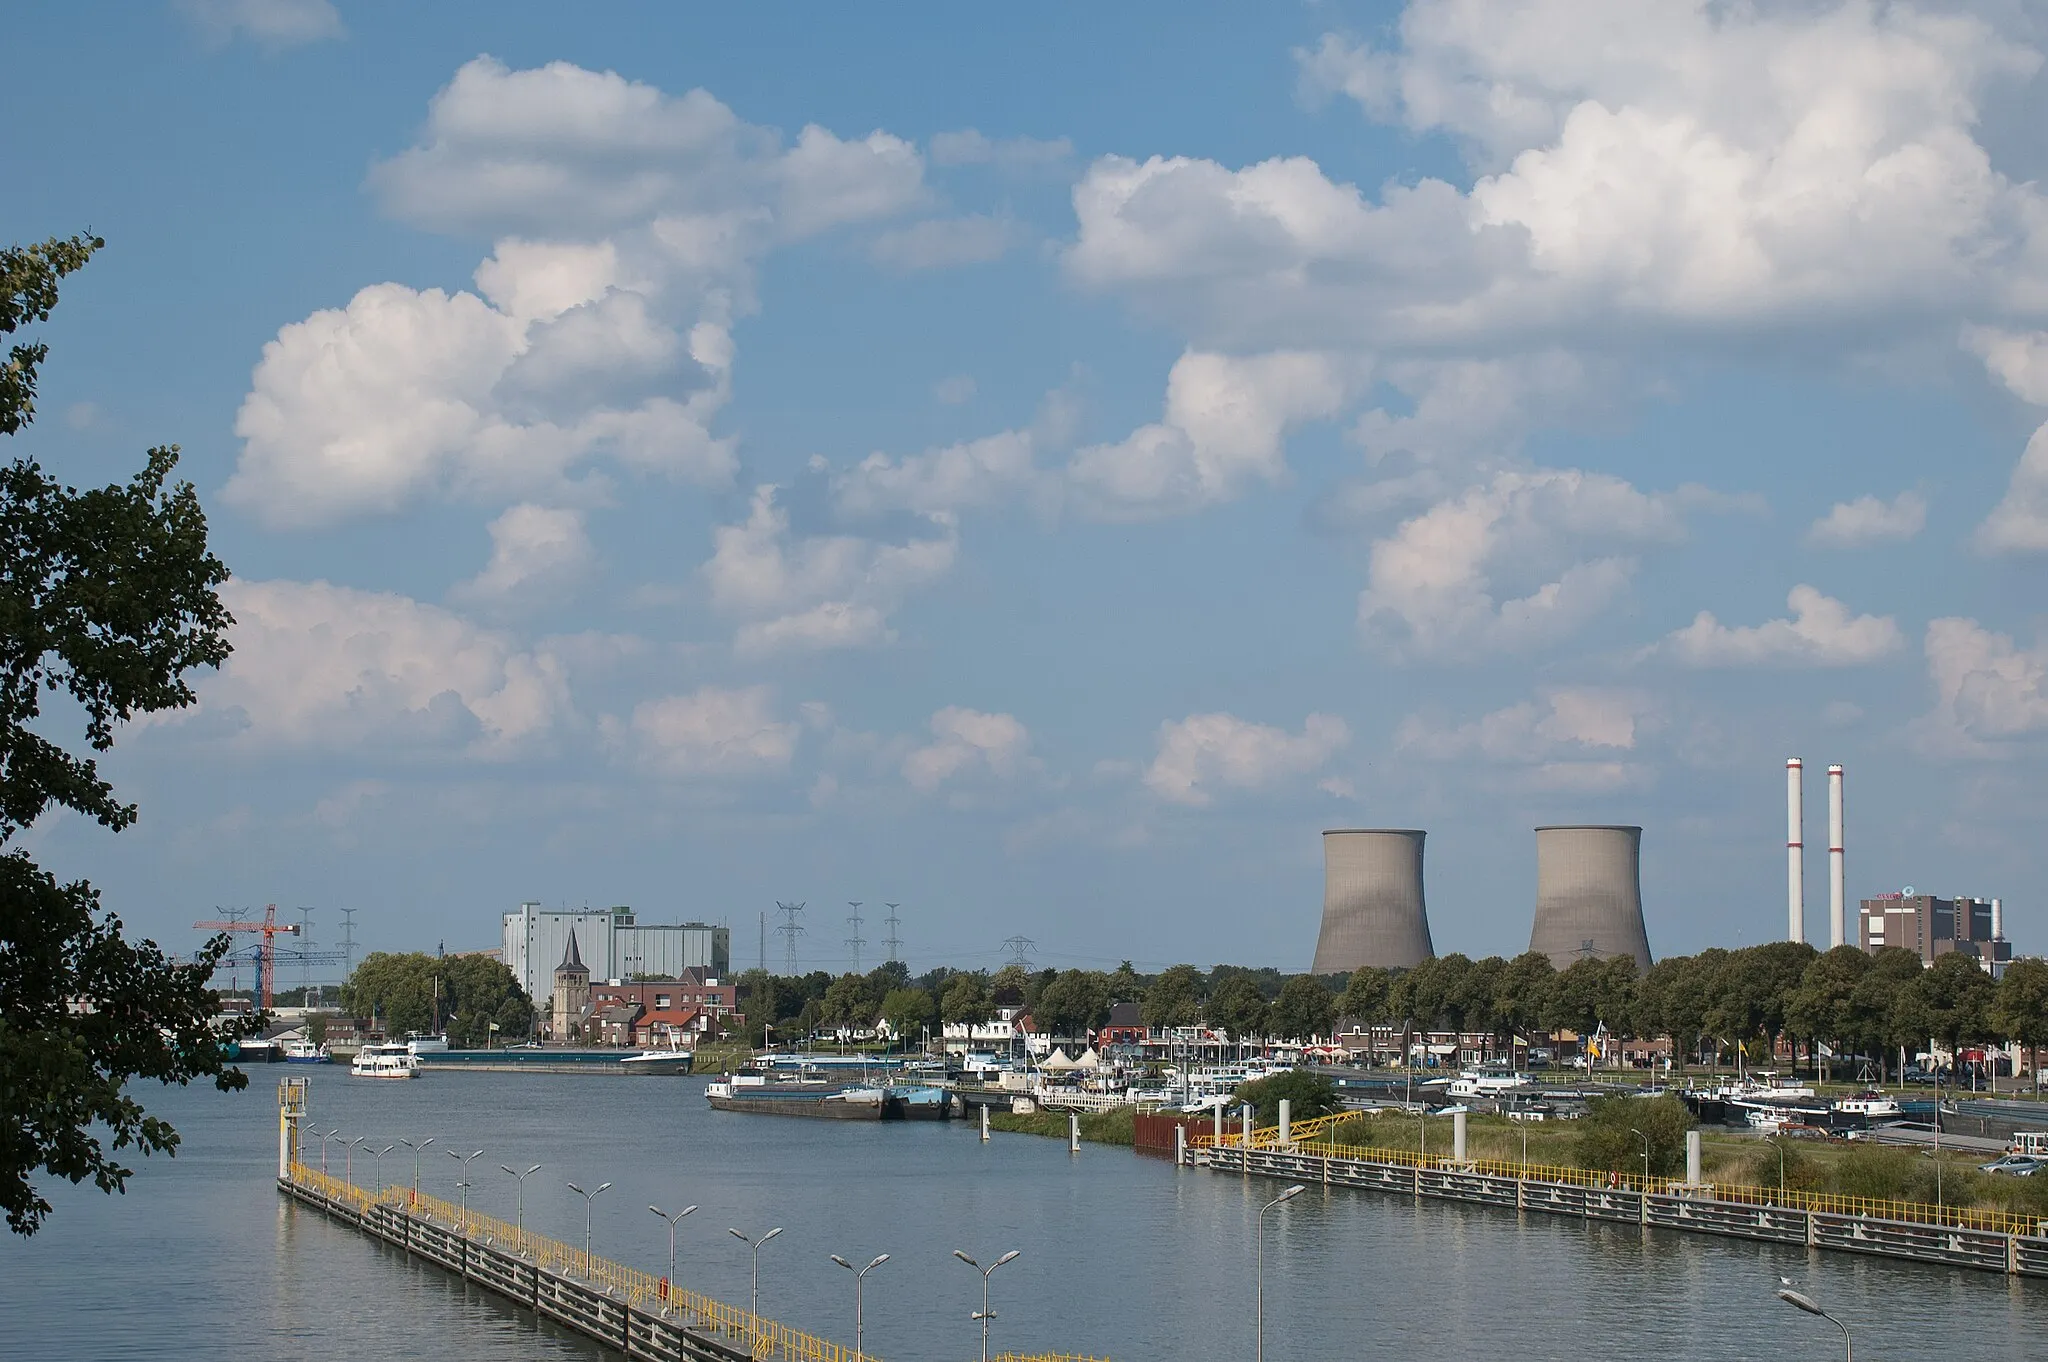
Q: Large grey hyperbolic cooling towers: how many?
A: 2